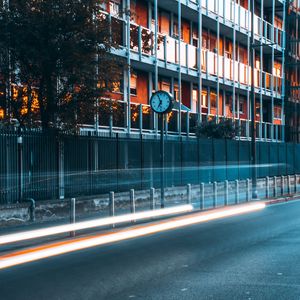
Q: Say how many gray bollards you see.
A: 15